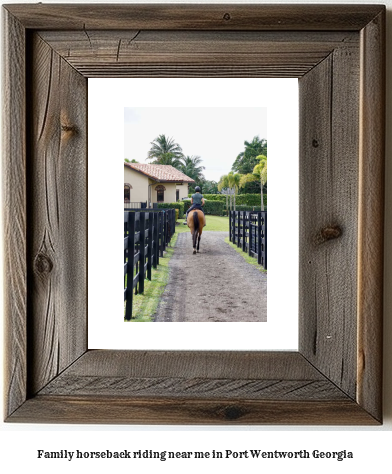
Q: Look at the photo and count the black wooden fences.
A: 2